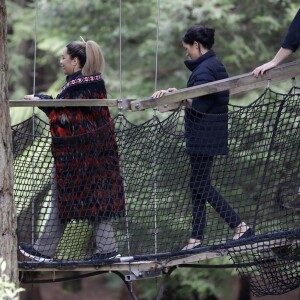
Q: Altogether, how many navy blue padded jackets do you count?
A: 1